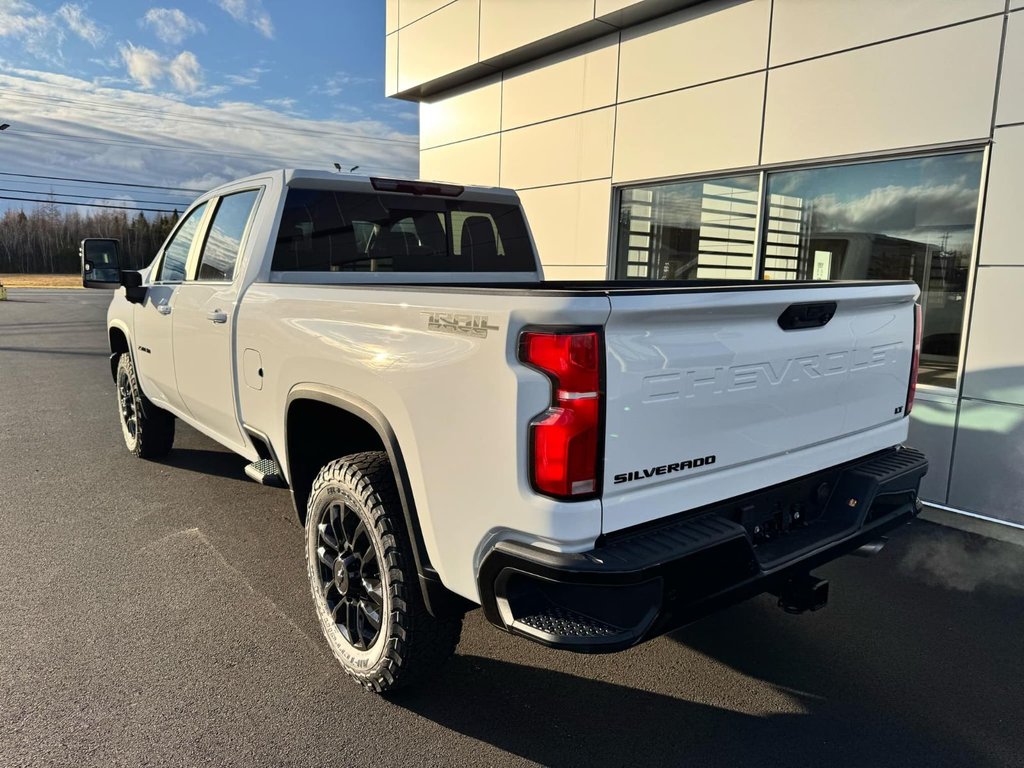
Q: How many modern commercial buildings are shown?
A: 1